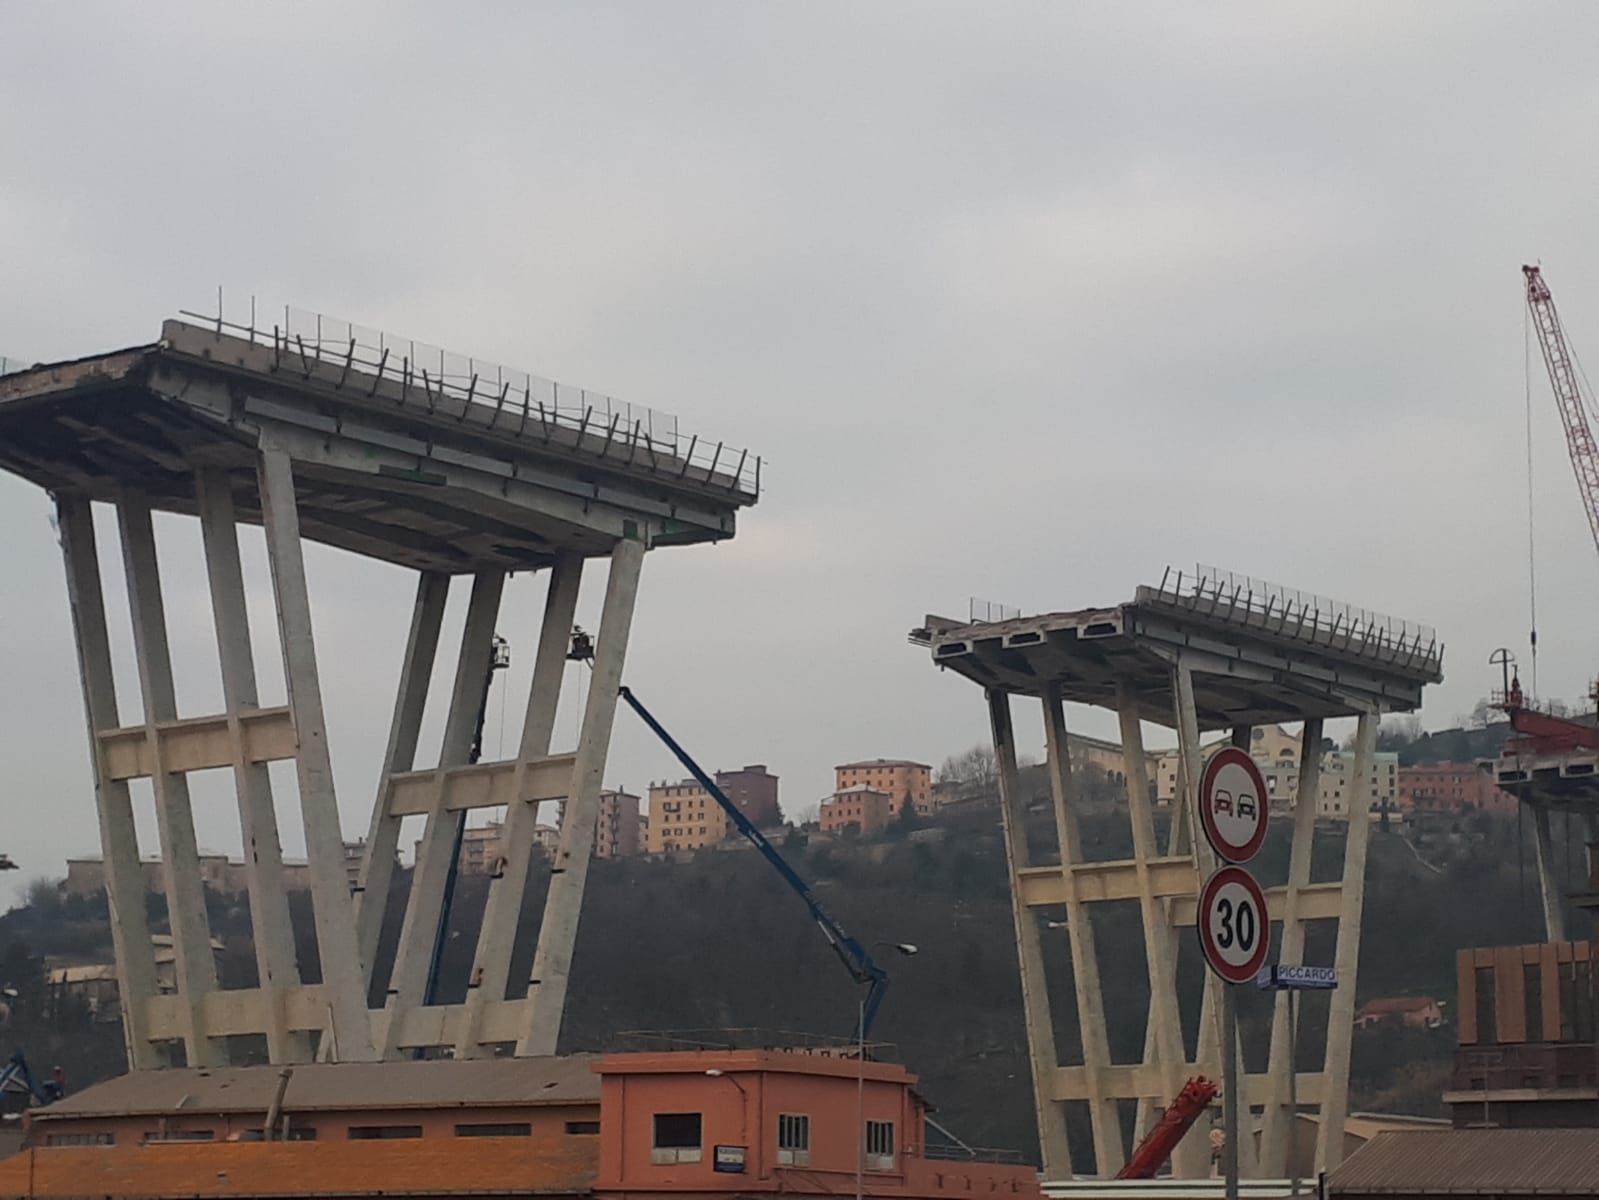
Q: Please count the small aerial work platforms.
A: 2